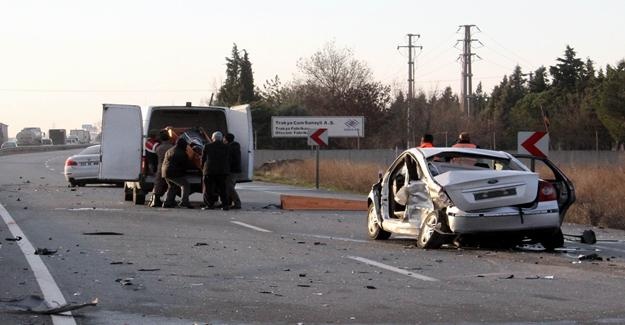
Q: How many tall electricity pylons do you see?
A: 2